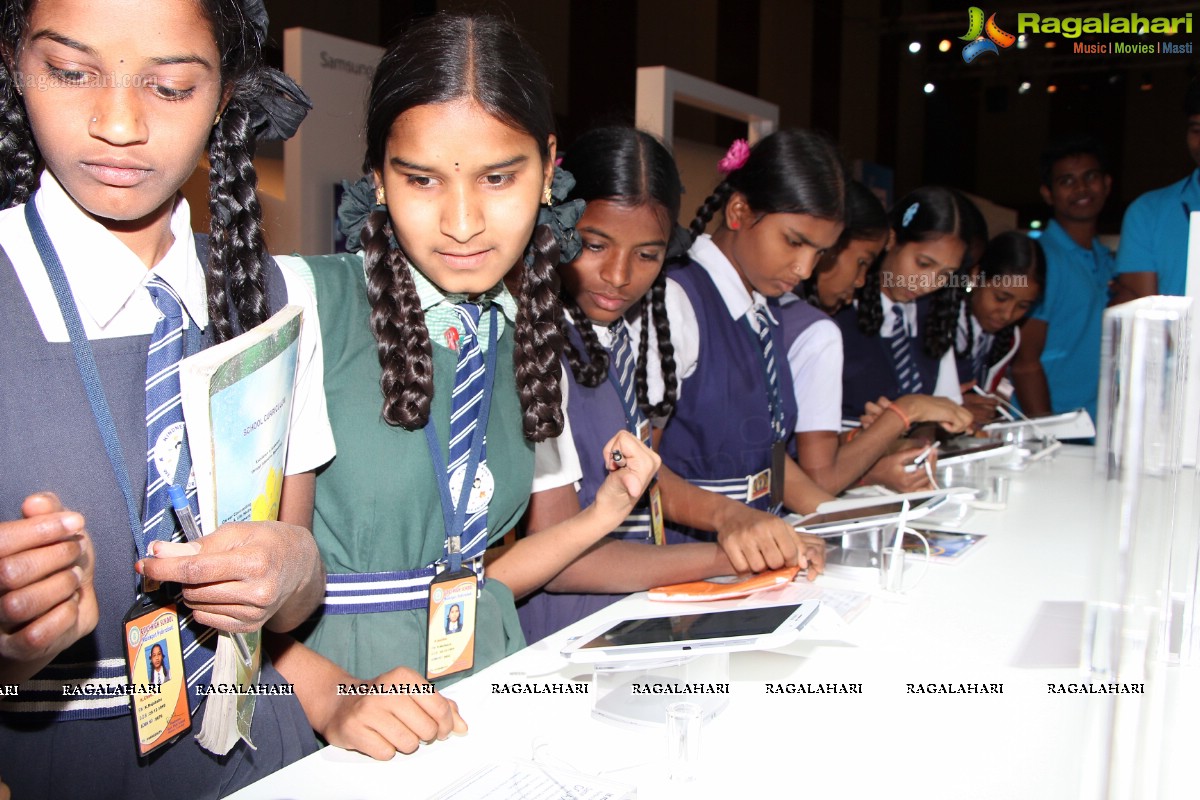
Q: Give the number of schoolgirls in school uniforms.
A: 7